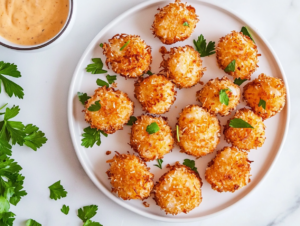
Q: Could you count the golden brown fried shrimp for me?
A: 14